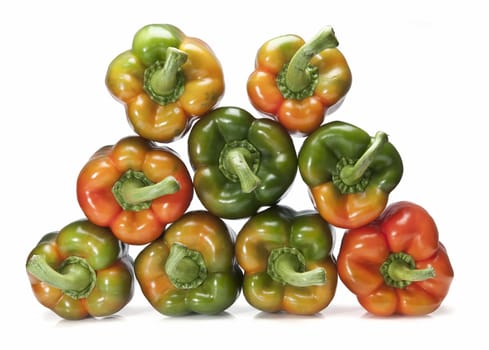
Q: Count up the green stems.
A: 9